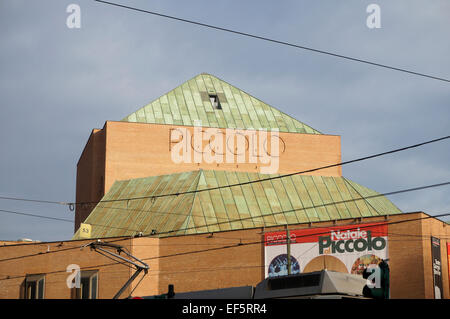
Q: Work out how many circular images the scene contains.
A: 3